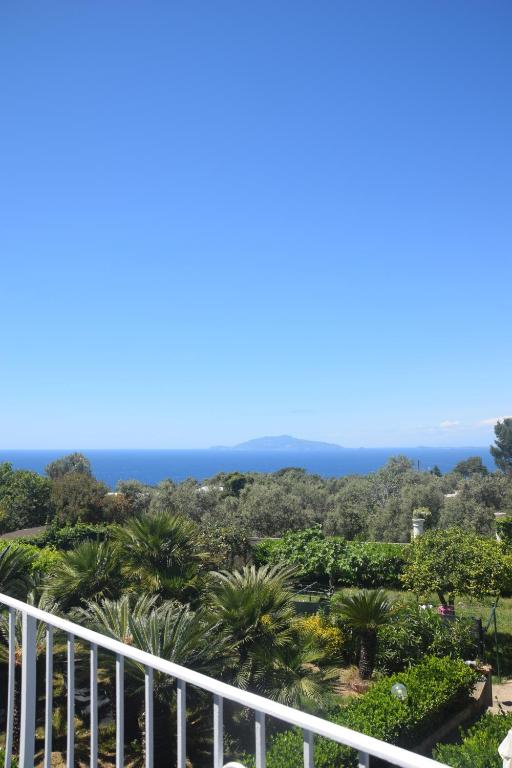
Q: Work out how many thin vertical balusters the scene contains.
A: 11